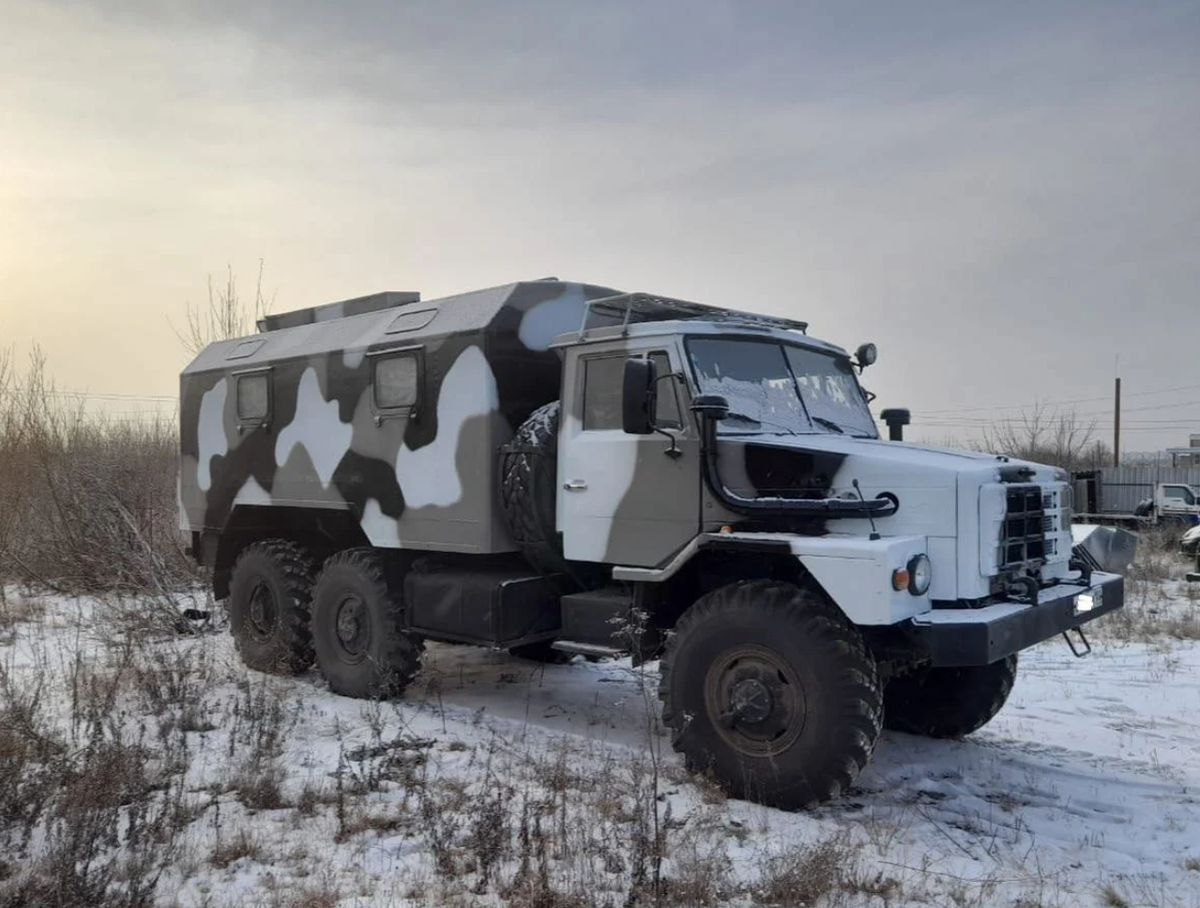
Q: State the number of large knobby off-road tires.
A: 5